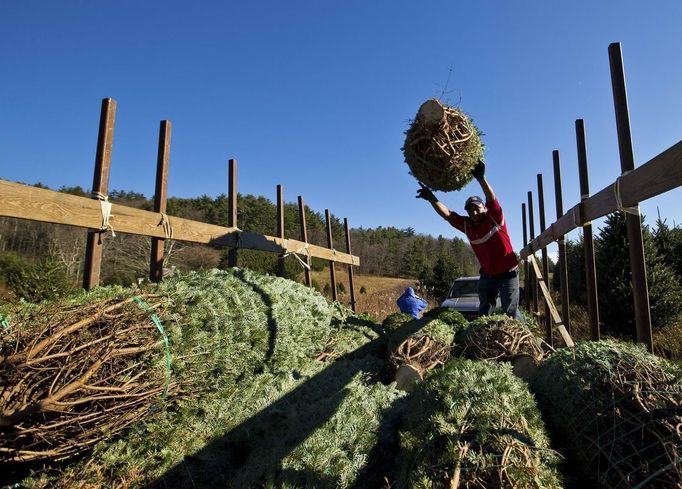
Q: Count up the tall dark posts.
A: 13